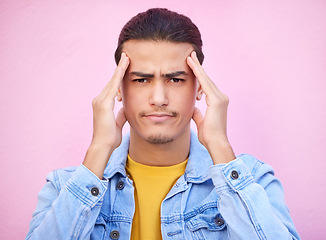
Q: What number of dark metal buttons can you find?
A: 5